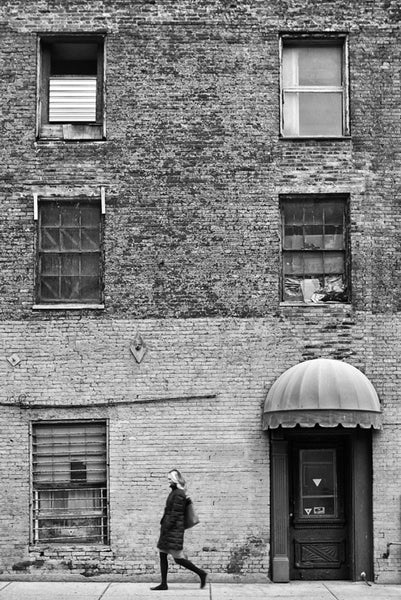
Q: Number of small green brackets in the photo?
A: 0